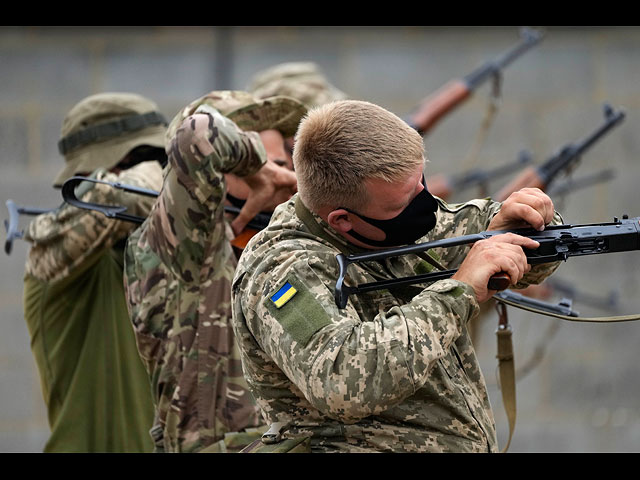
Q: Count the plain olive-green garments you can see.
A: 1